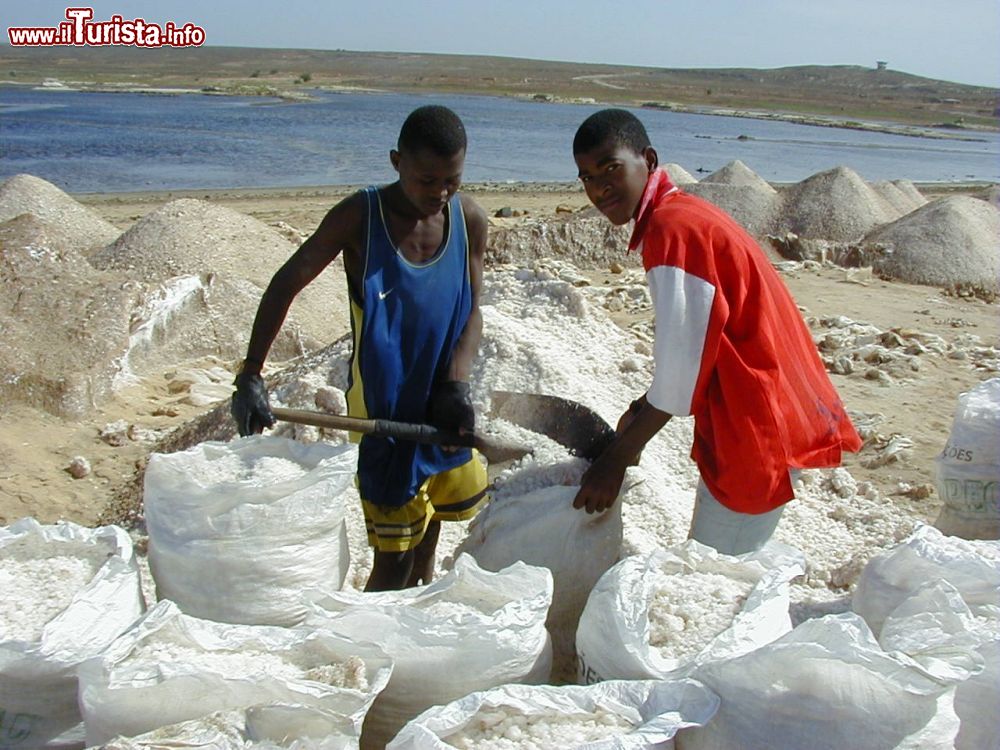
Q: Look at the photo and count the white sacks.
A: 12